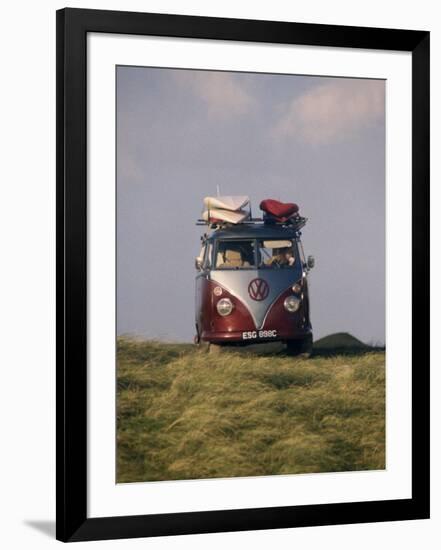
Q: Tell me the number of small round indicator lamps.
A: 2